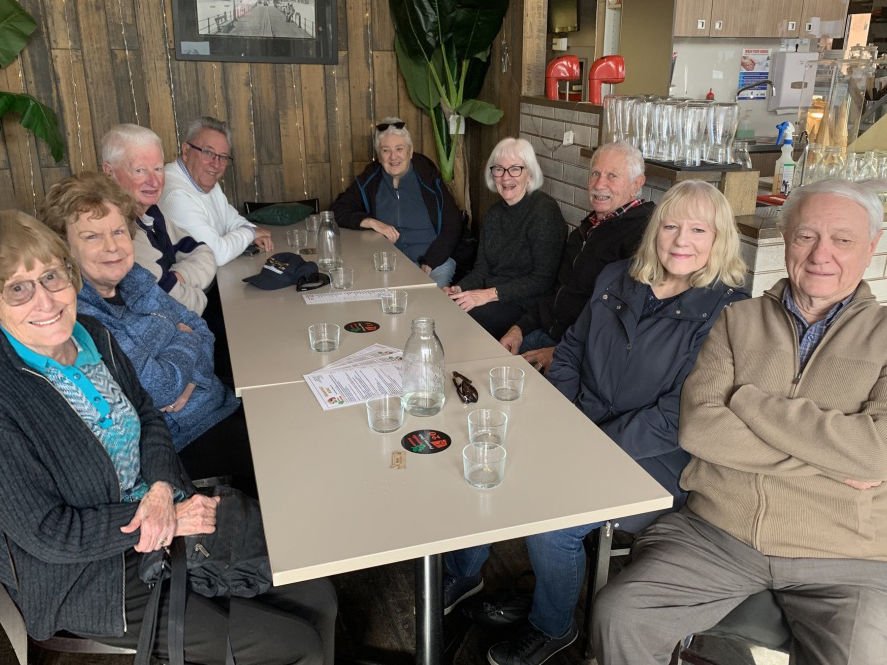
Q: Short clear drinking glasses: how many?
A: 10